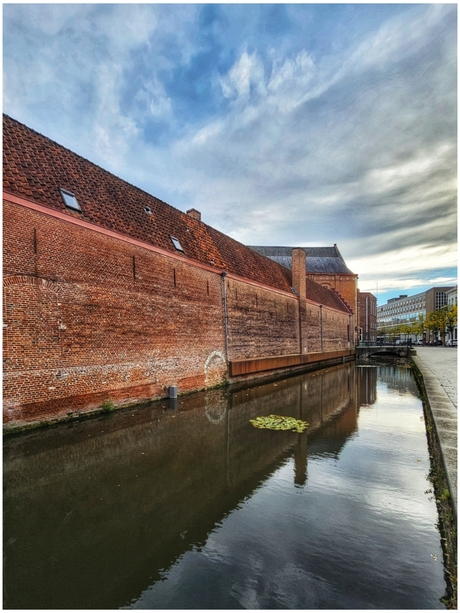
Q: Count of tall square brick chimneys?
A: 1